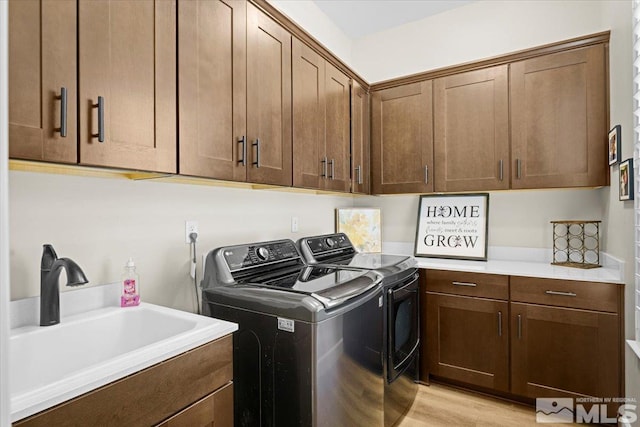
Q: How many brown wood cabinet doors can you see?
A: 13